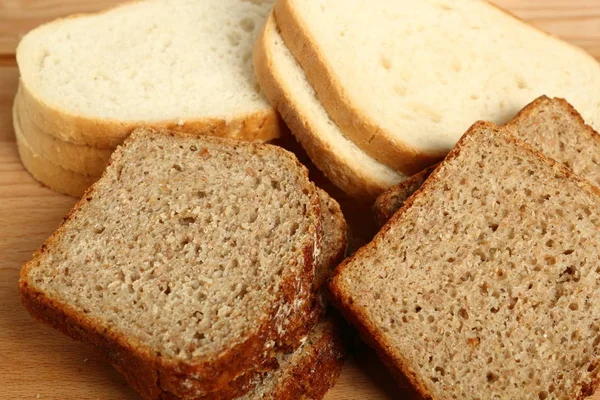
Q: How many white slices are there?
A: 5